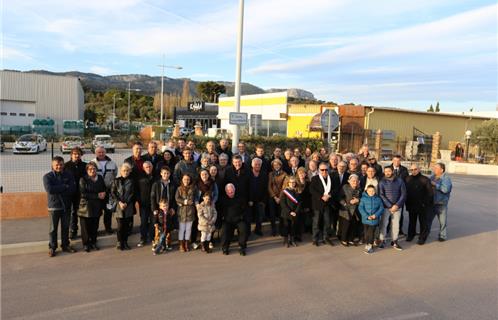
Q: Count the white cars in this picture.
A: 3